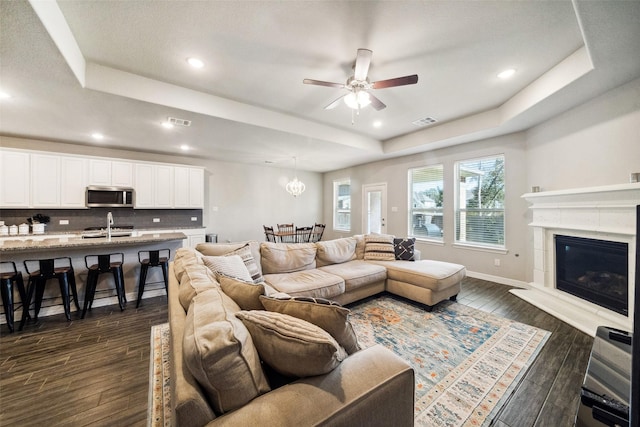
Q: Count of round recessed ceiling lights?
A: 7